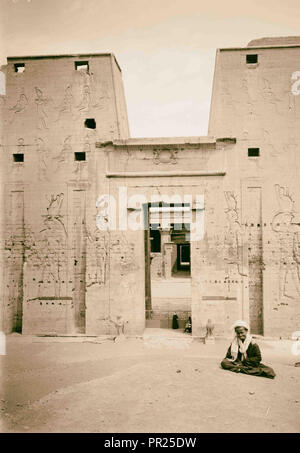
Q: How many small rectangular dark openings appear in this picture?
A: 7